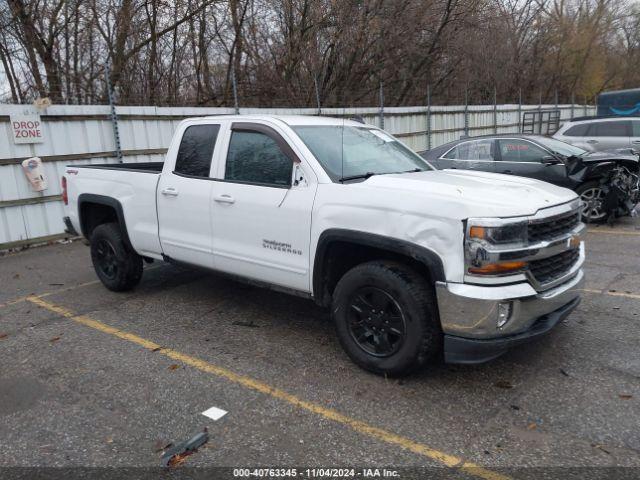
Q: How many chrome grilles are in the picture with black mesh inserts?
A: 1